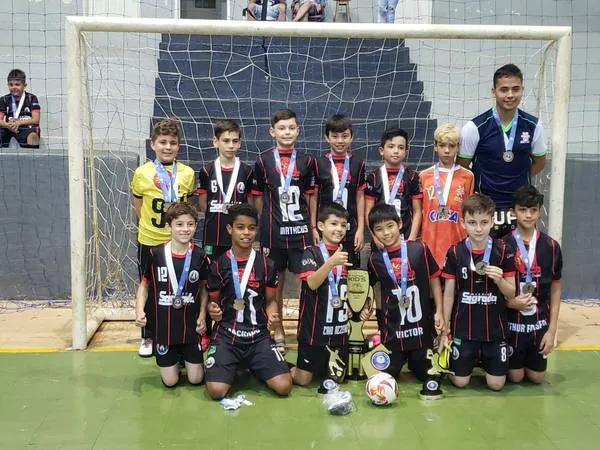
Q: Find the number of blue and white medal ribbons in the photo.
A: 14